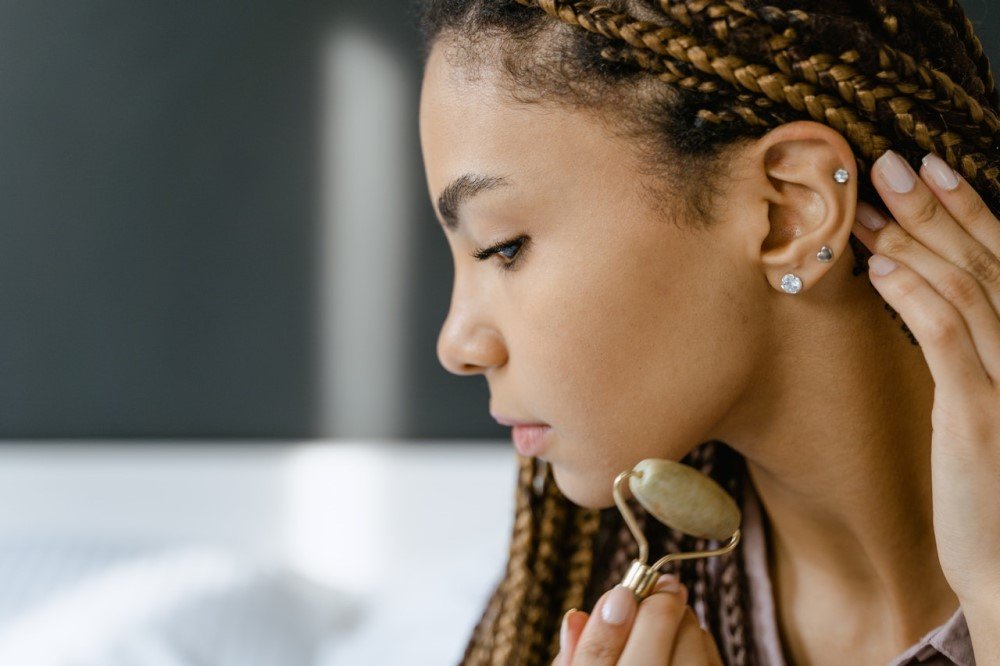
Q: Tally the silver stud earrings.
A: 3